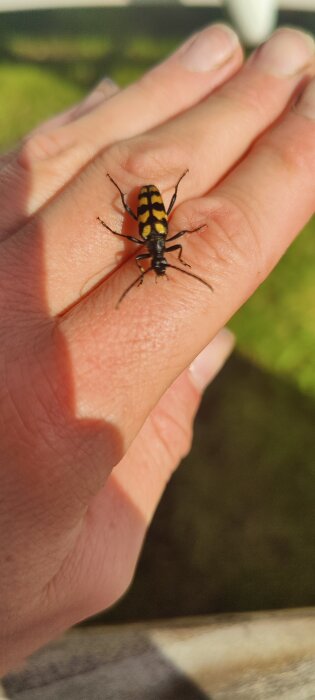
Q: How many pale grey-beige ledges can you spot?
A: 1